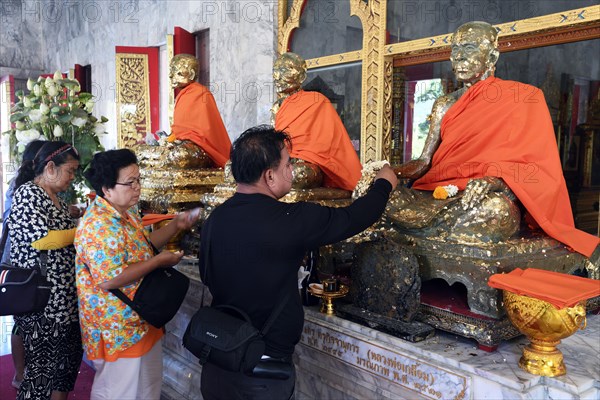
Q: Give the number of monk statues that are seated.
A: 3